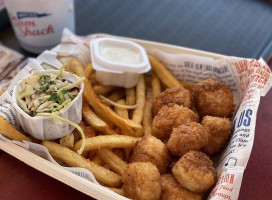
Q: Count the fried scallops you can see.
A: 9